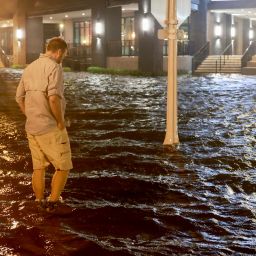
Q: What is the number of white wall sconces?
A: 6